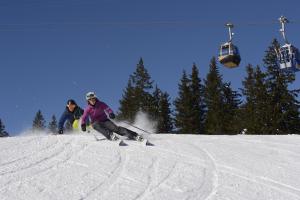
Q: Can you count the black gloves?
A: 3